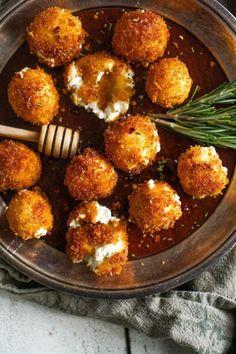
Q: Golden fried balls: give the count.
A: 12